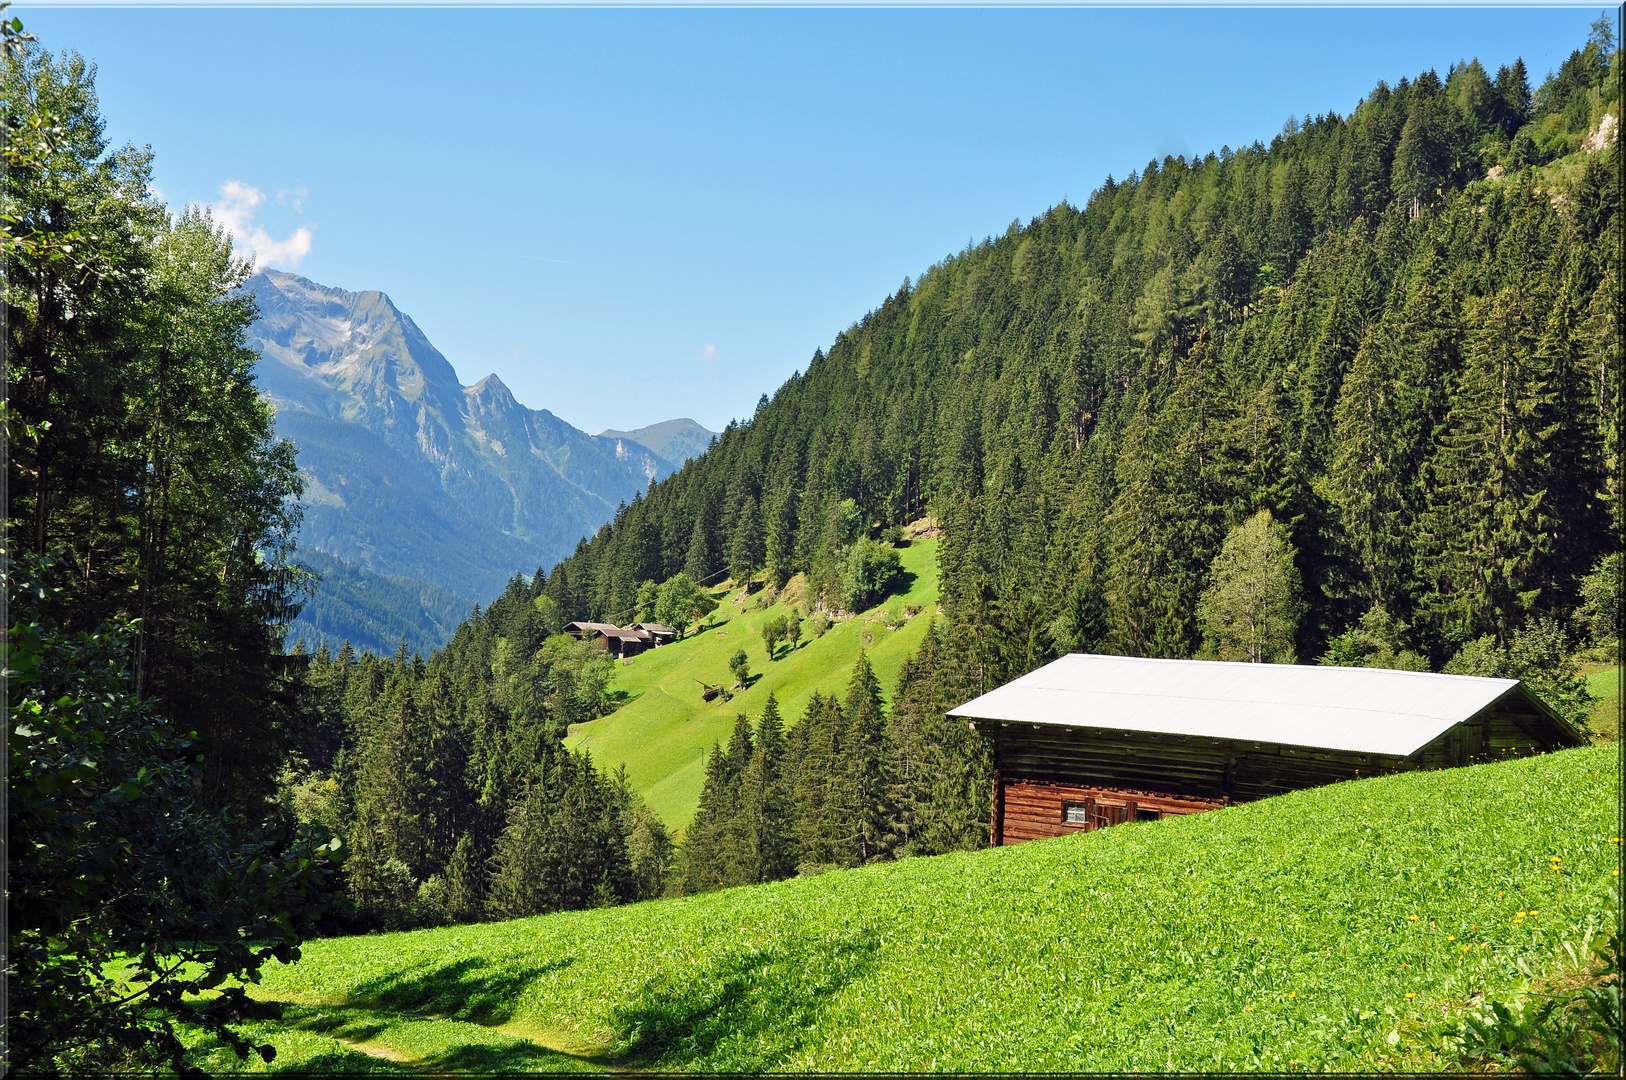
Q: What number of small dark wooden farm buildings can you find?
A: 3